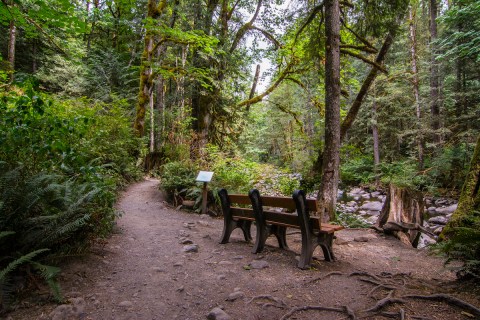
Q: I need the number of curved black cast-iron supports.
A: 3